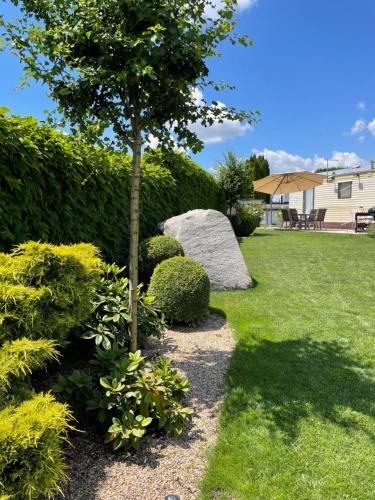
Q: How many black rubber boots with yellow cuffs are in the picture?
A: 0